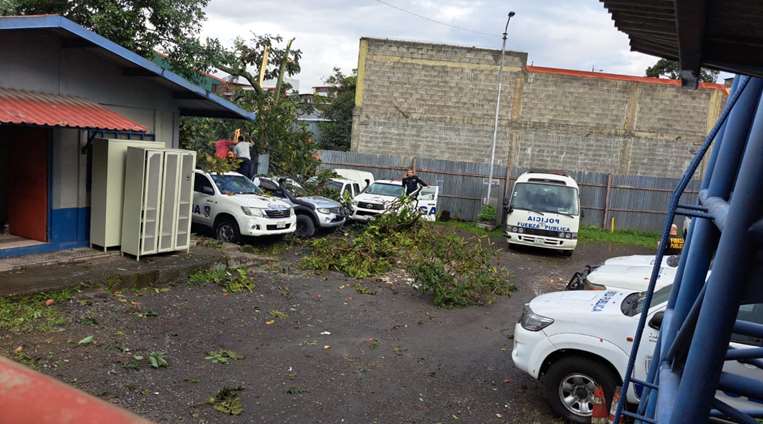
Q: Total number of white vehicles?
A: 7